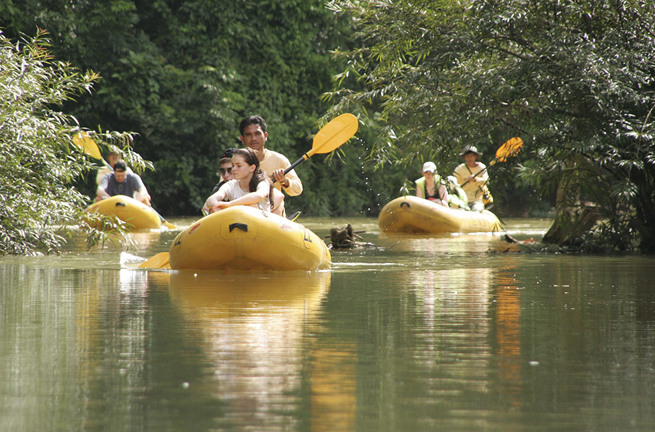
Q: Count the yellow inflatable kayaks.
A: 3